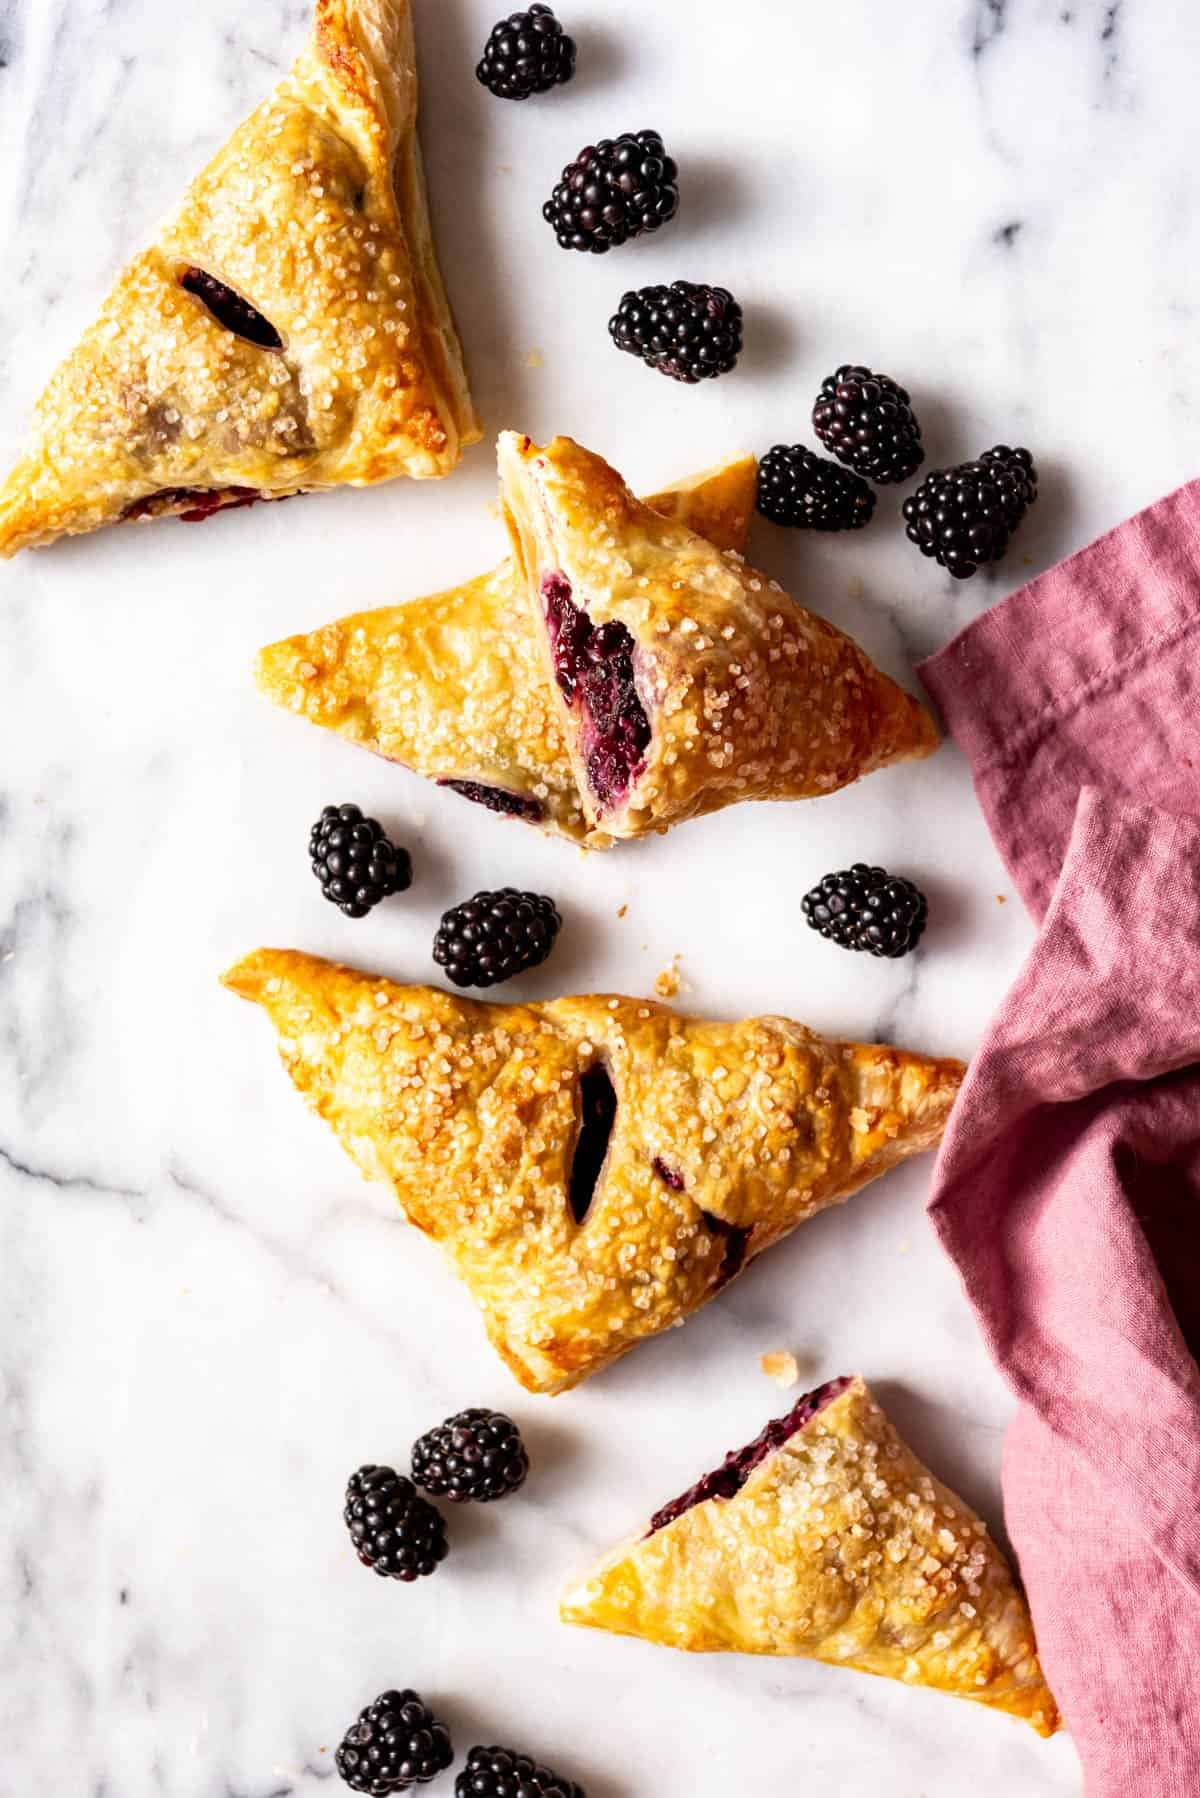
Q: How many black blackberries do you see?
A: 13